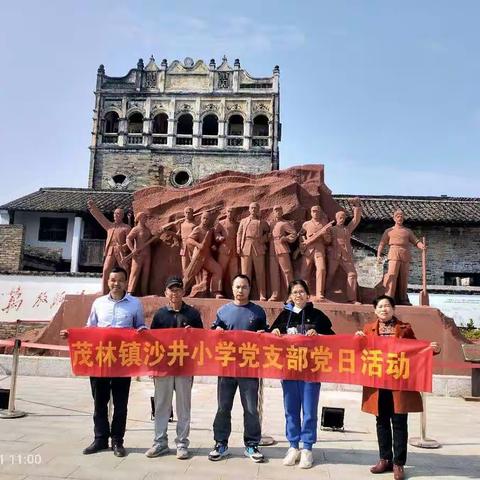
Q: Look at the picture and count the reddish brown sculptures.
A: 10